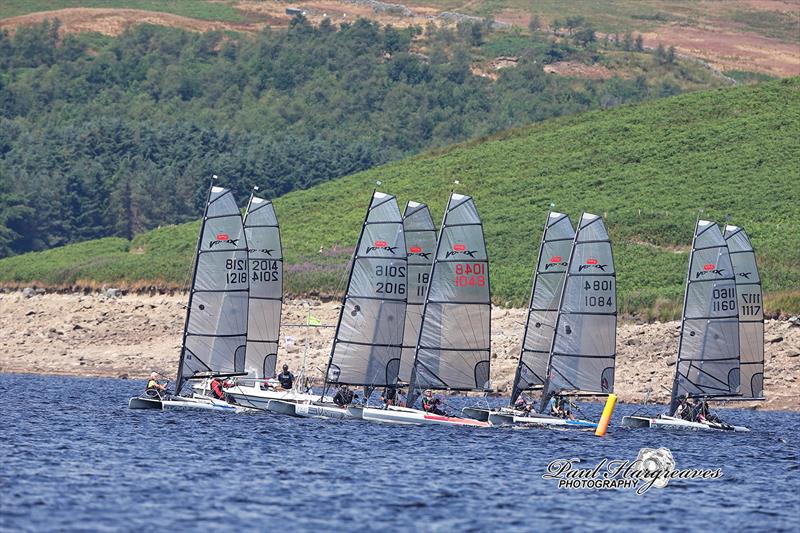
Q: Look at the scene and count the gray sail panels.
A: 9